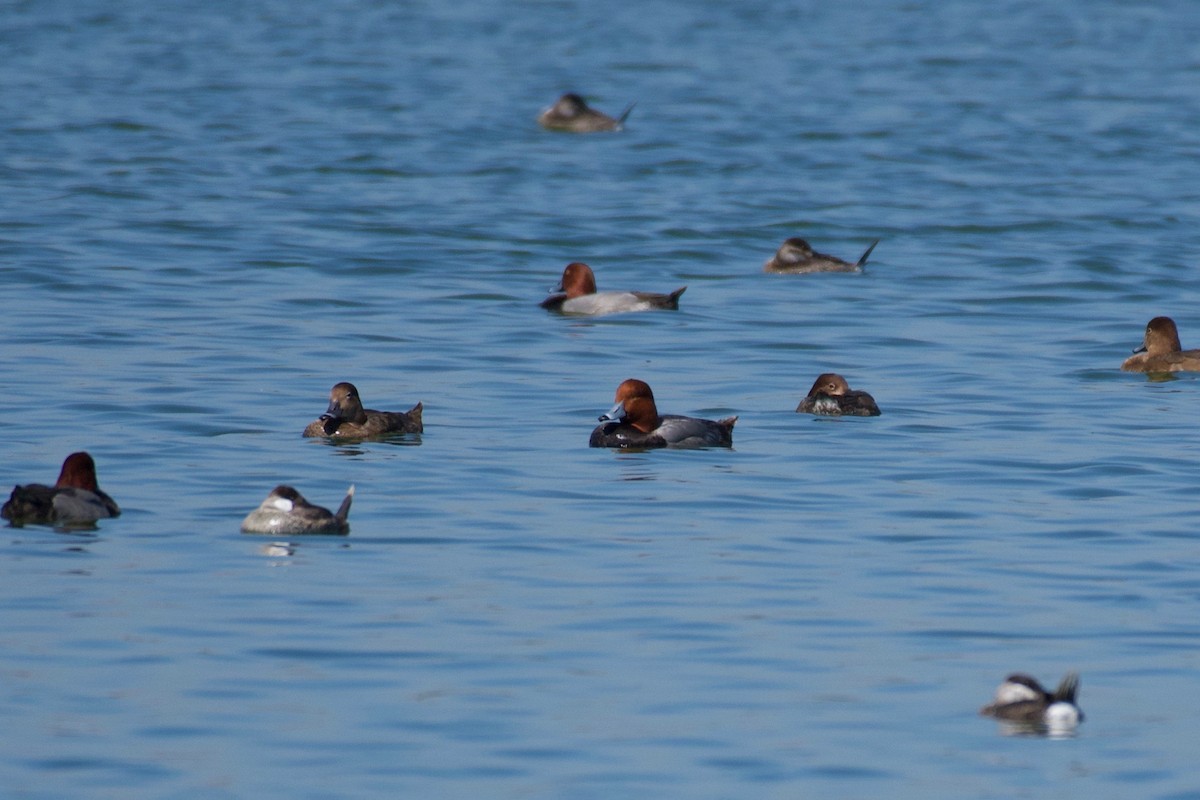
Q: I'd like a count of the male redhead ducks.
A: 3